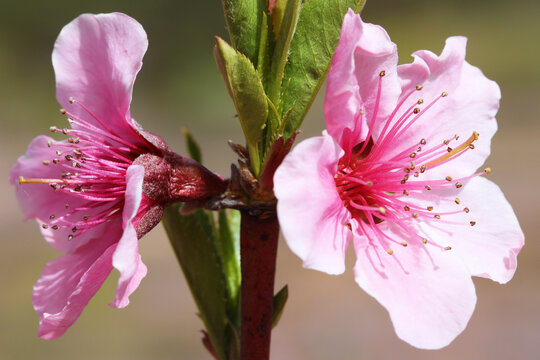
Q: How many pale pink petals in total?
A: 10